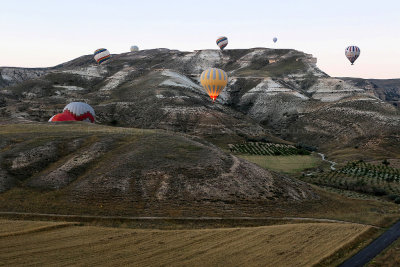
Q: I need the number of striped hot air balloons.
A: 4